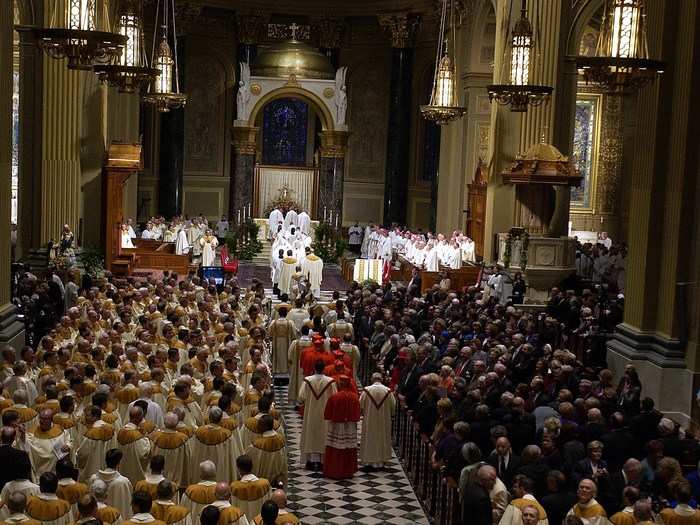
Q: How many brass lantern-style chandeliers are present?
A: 6